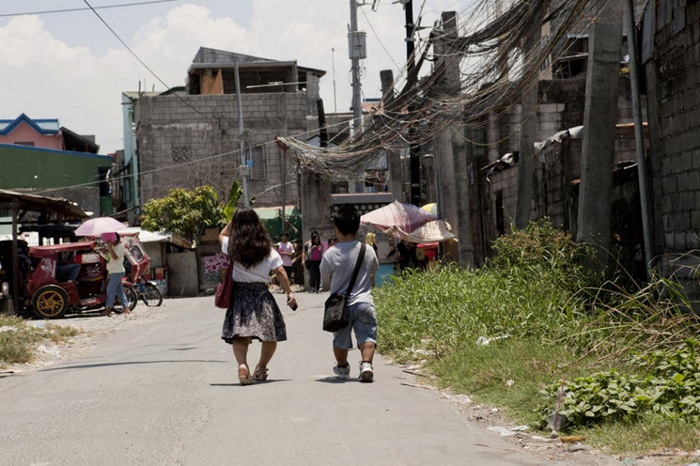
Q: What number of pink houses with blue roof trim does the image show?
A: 1